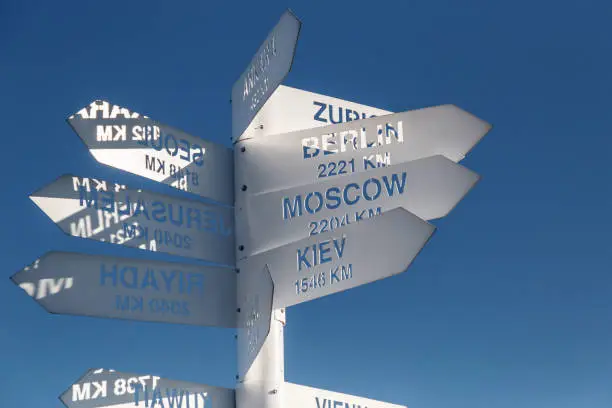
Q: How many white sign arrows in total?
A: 11